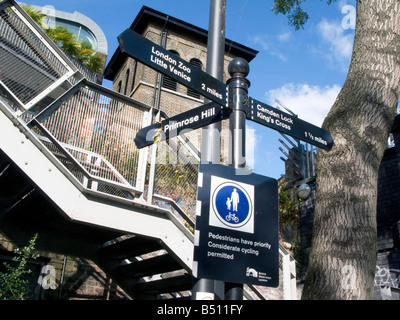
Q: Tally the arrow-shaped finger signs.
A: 3